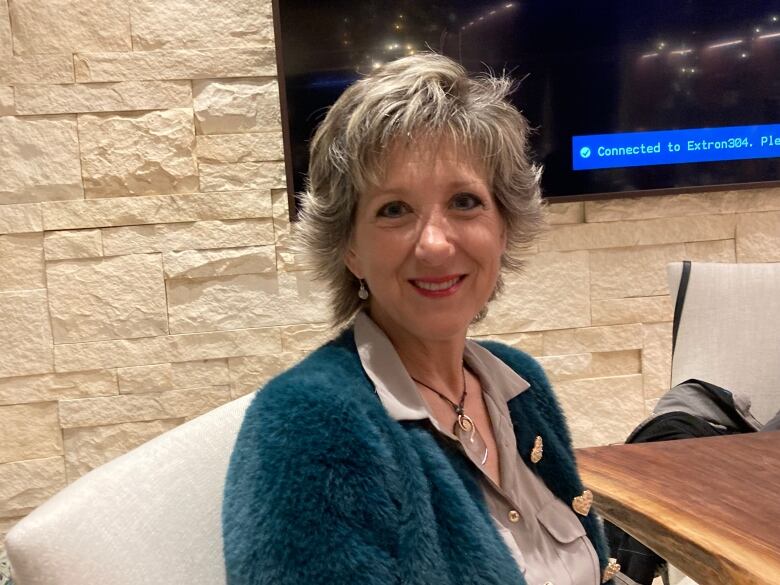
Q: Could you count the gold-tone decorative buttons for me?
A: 3